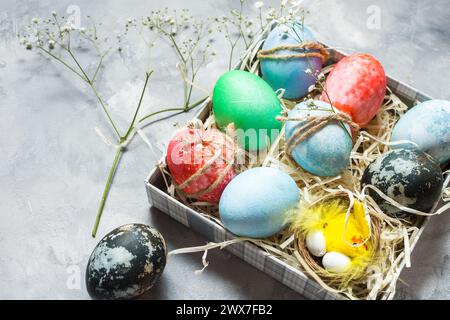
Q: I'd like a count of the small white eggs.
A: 2